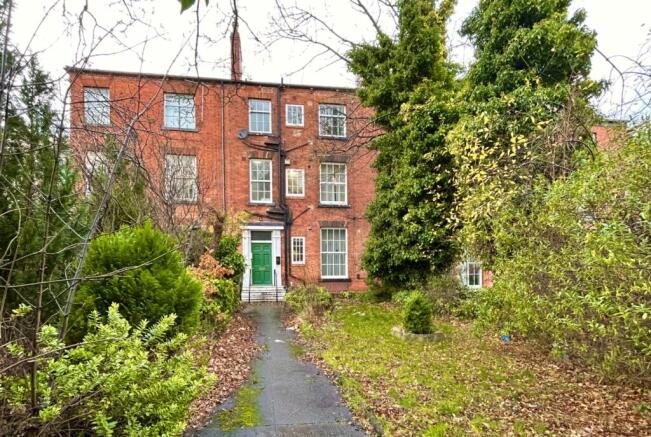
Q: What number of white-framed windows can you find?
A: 13